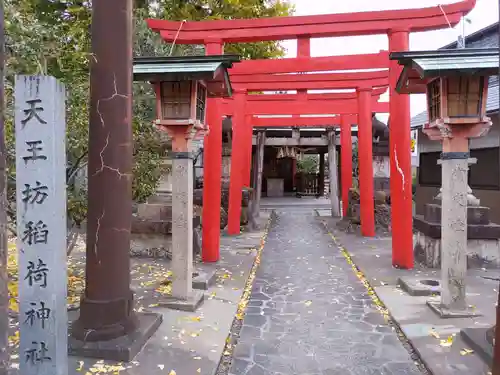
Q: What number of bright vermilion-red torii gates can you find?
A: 3